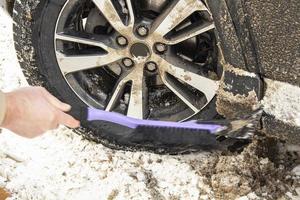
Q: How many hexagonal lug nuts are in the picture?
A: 5